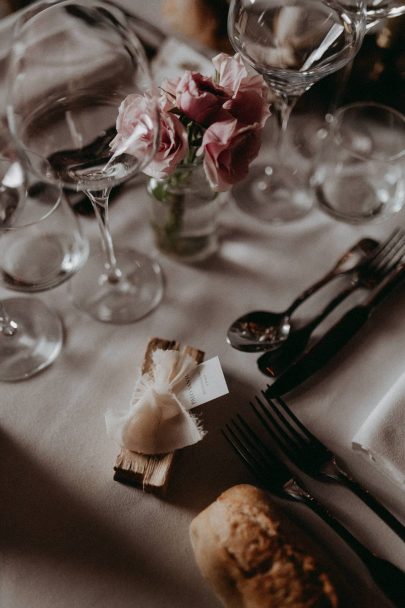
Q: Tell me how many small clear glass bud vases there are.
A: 1